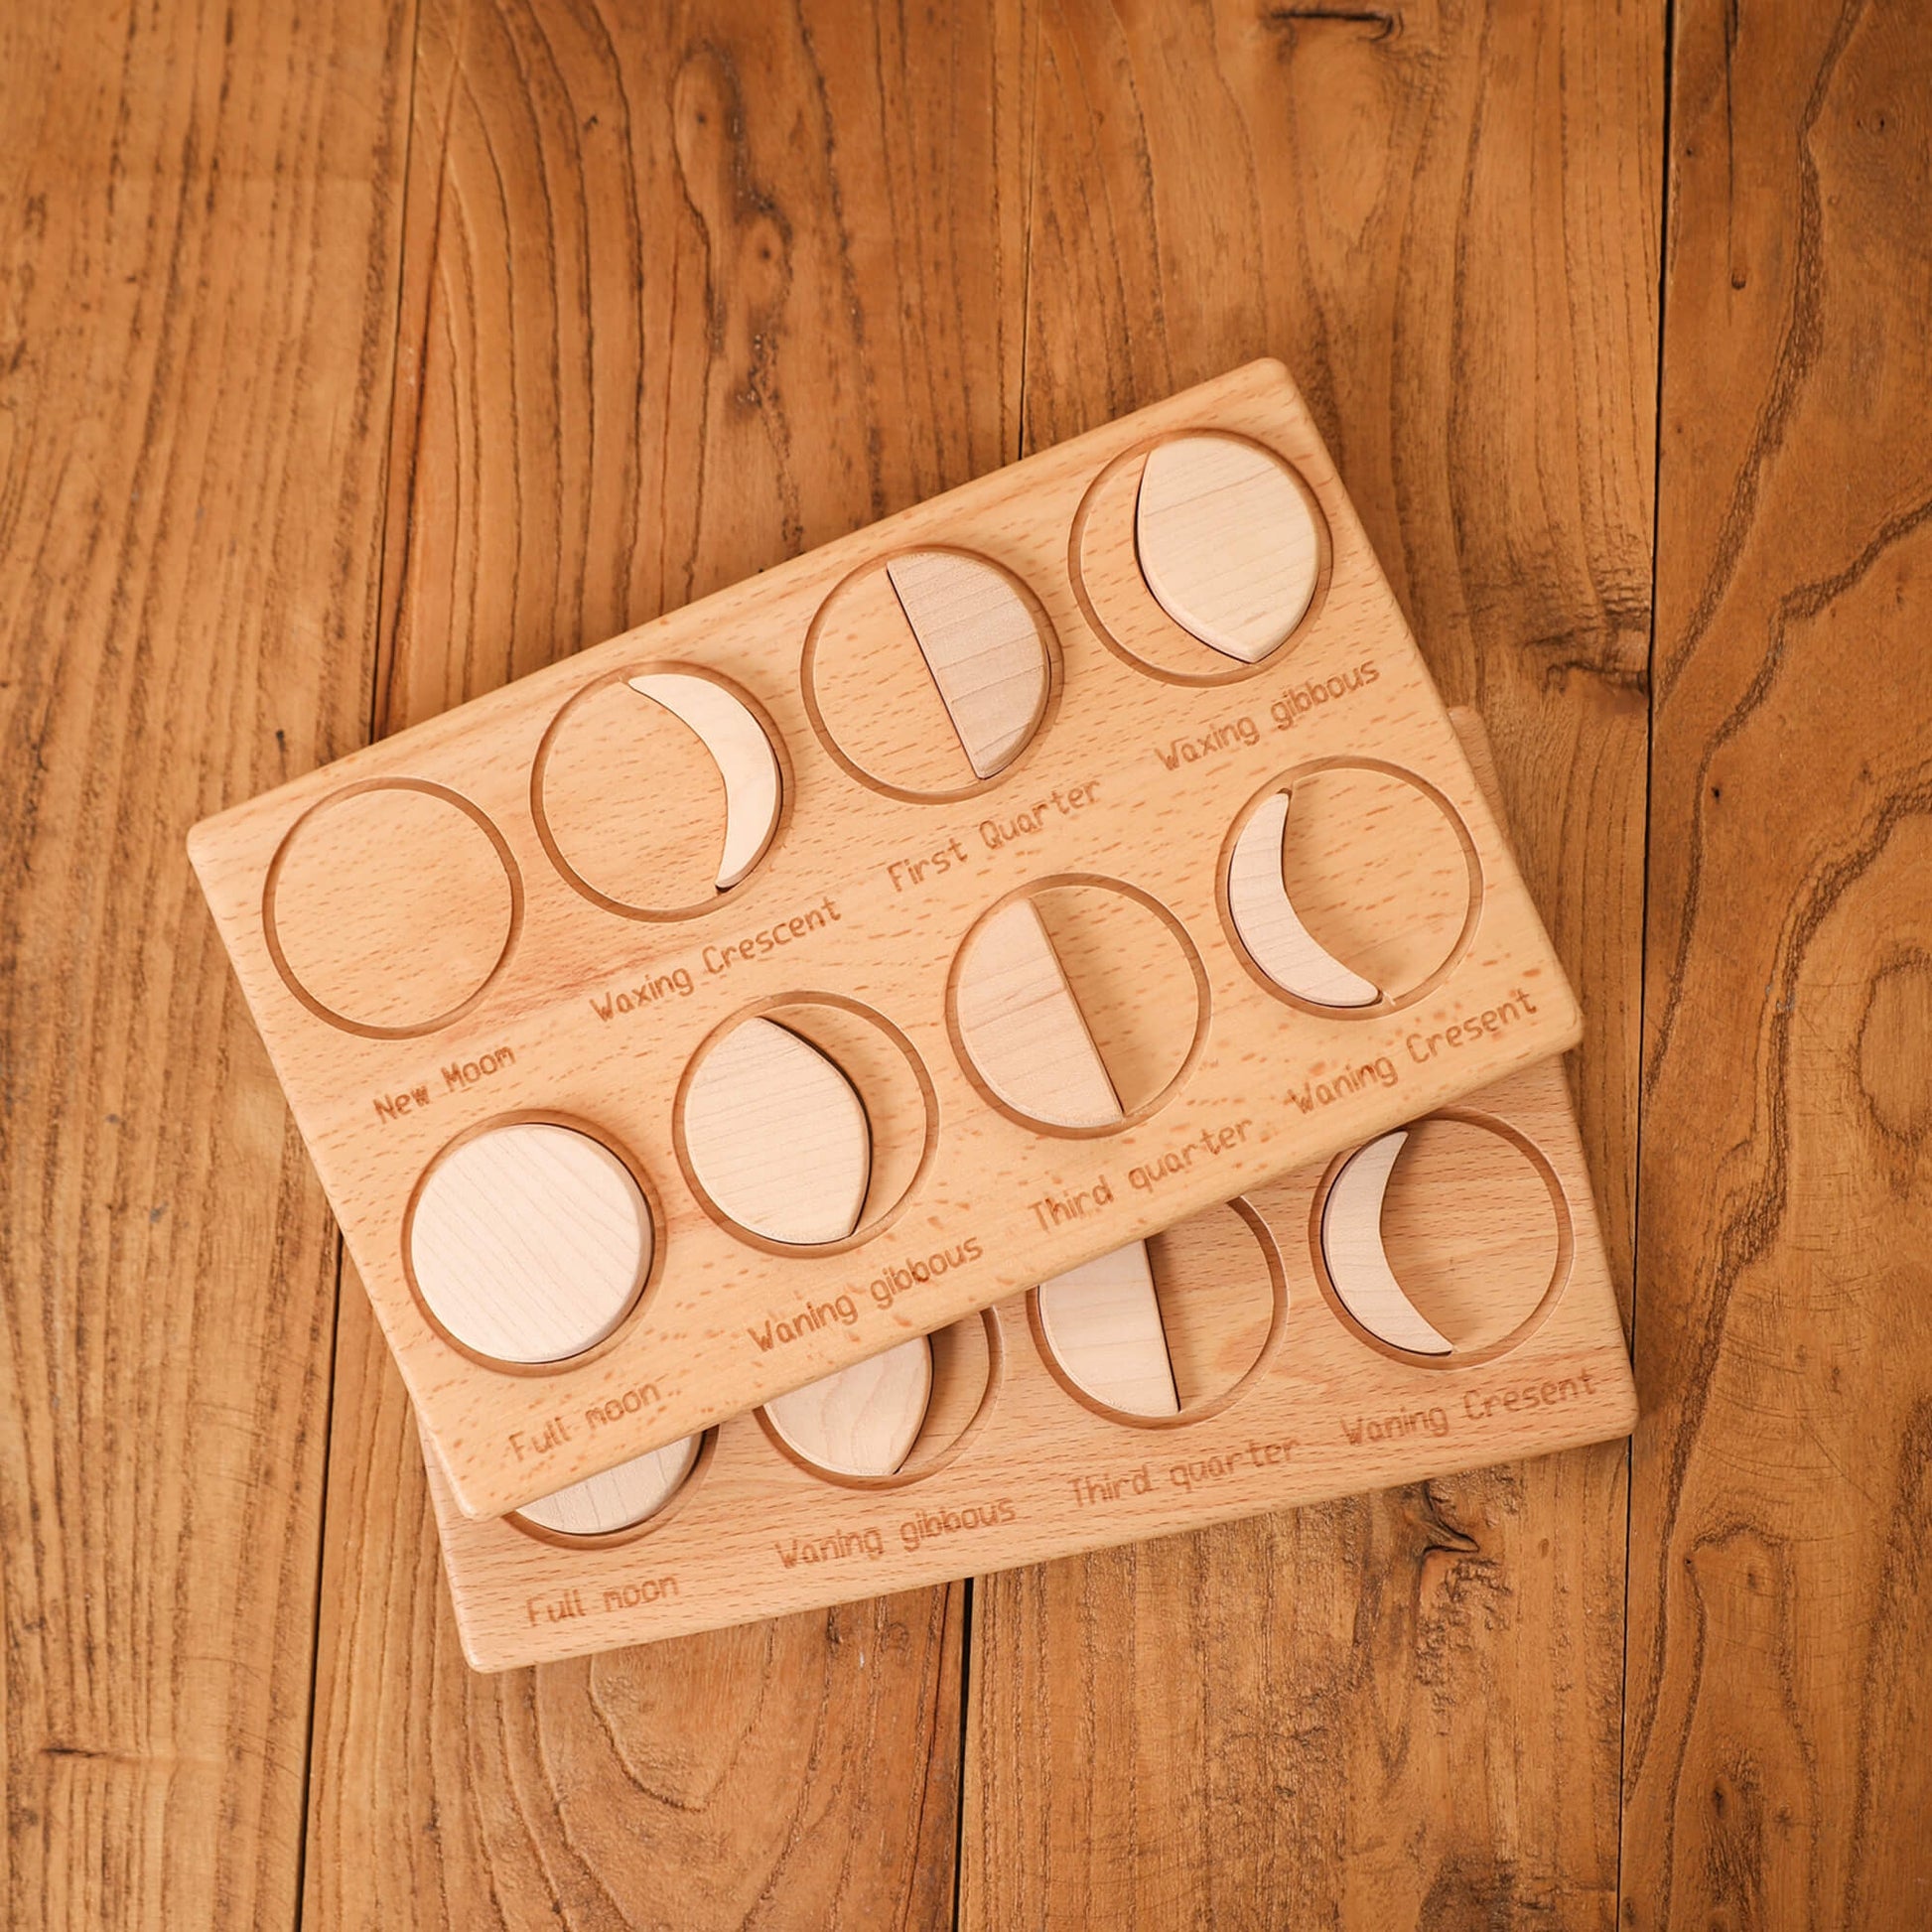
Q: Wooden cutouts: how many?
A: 11